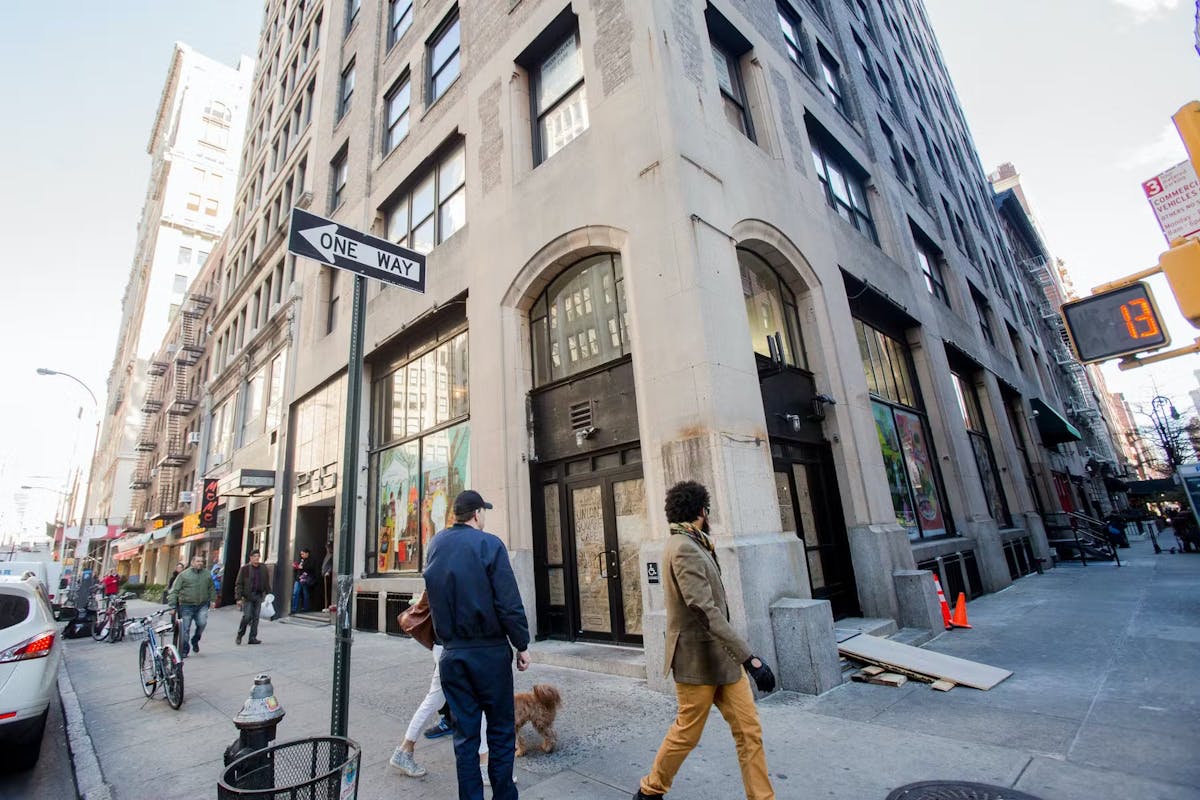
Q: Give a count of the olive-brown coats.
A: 1